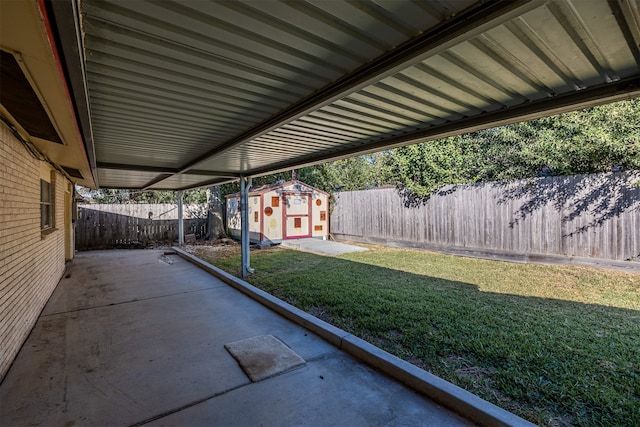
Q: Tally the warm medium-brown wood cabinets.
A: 0